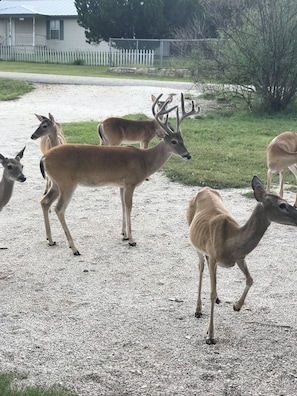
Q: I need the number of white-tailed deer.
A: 6